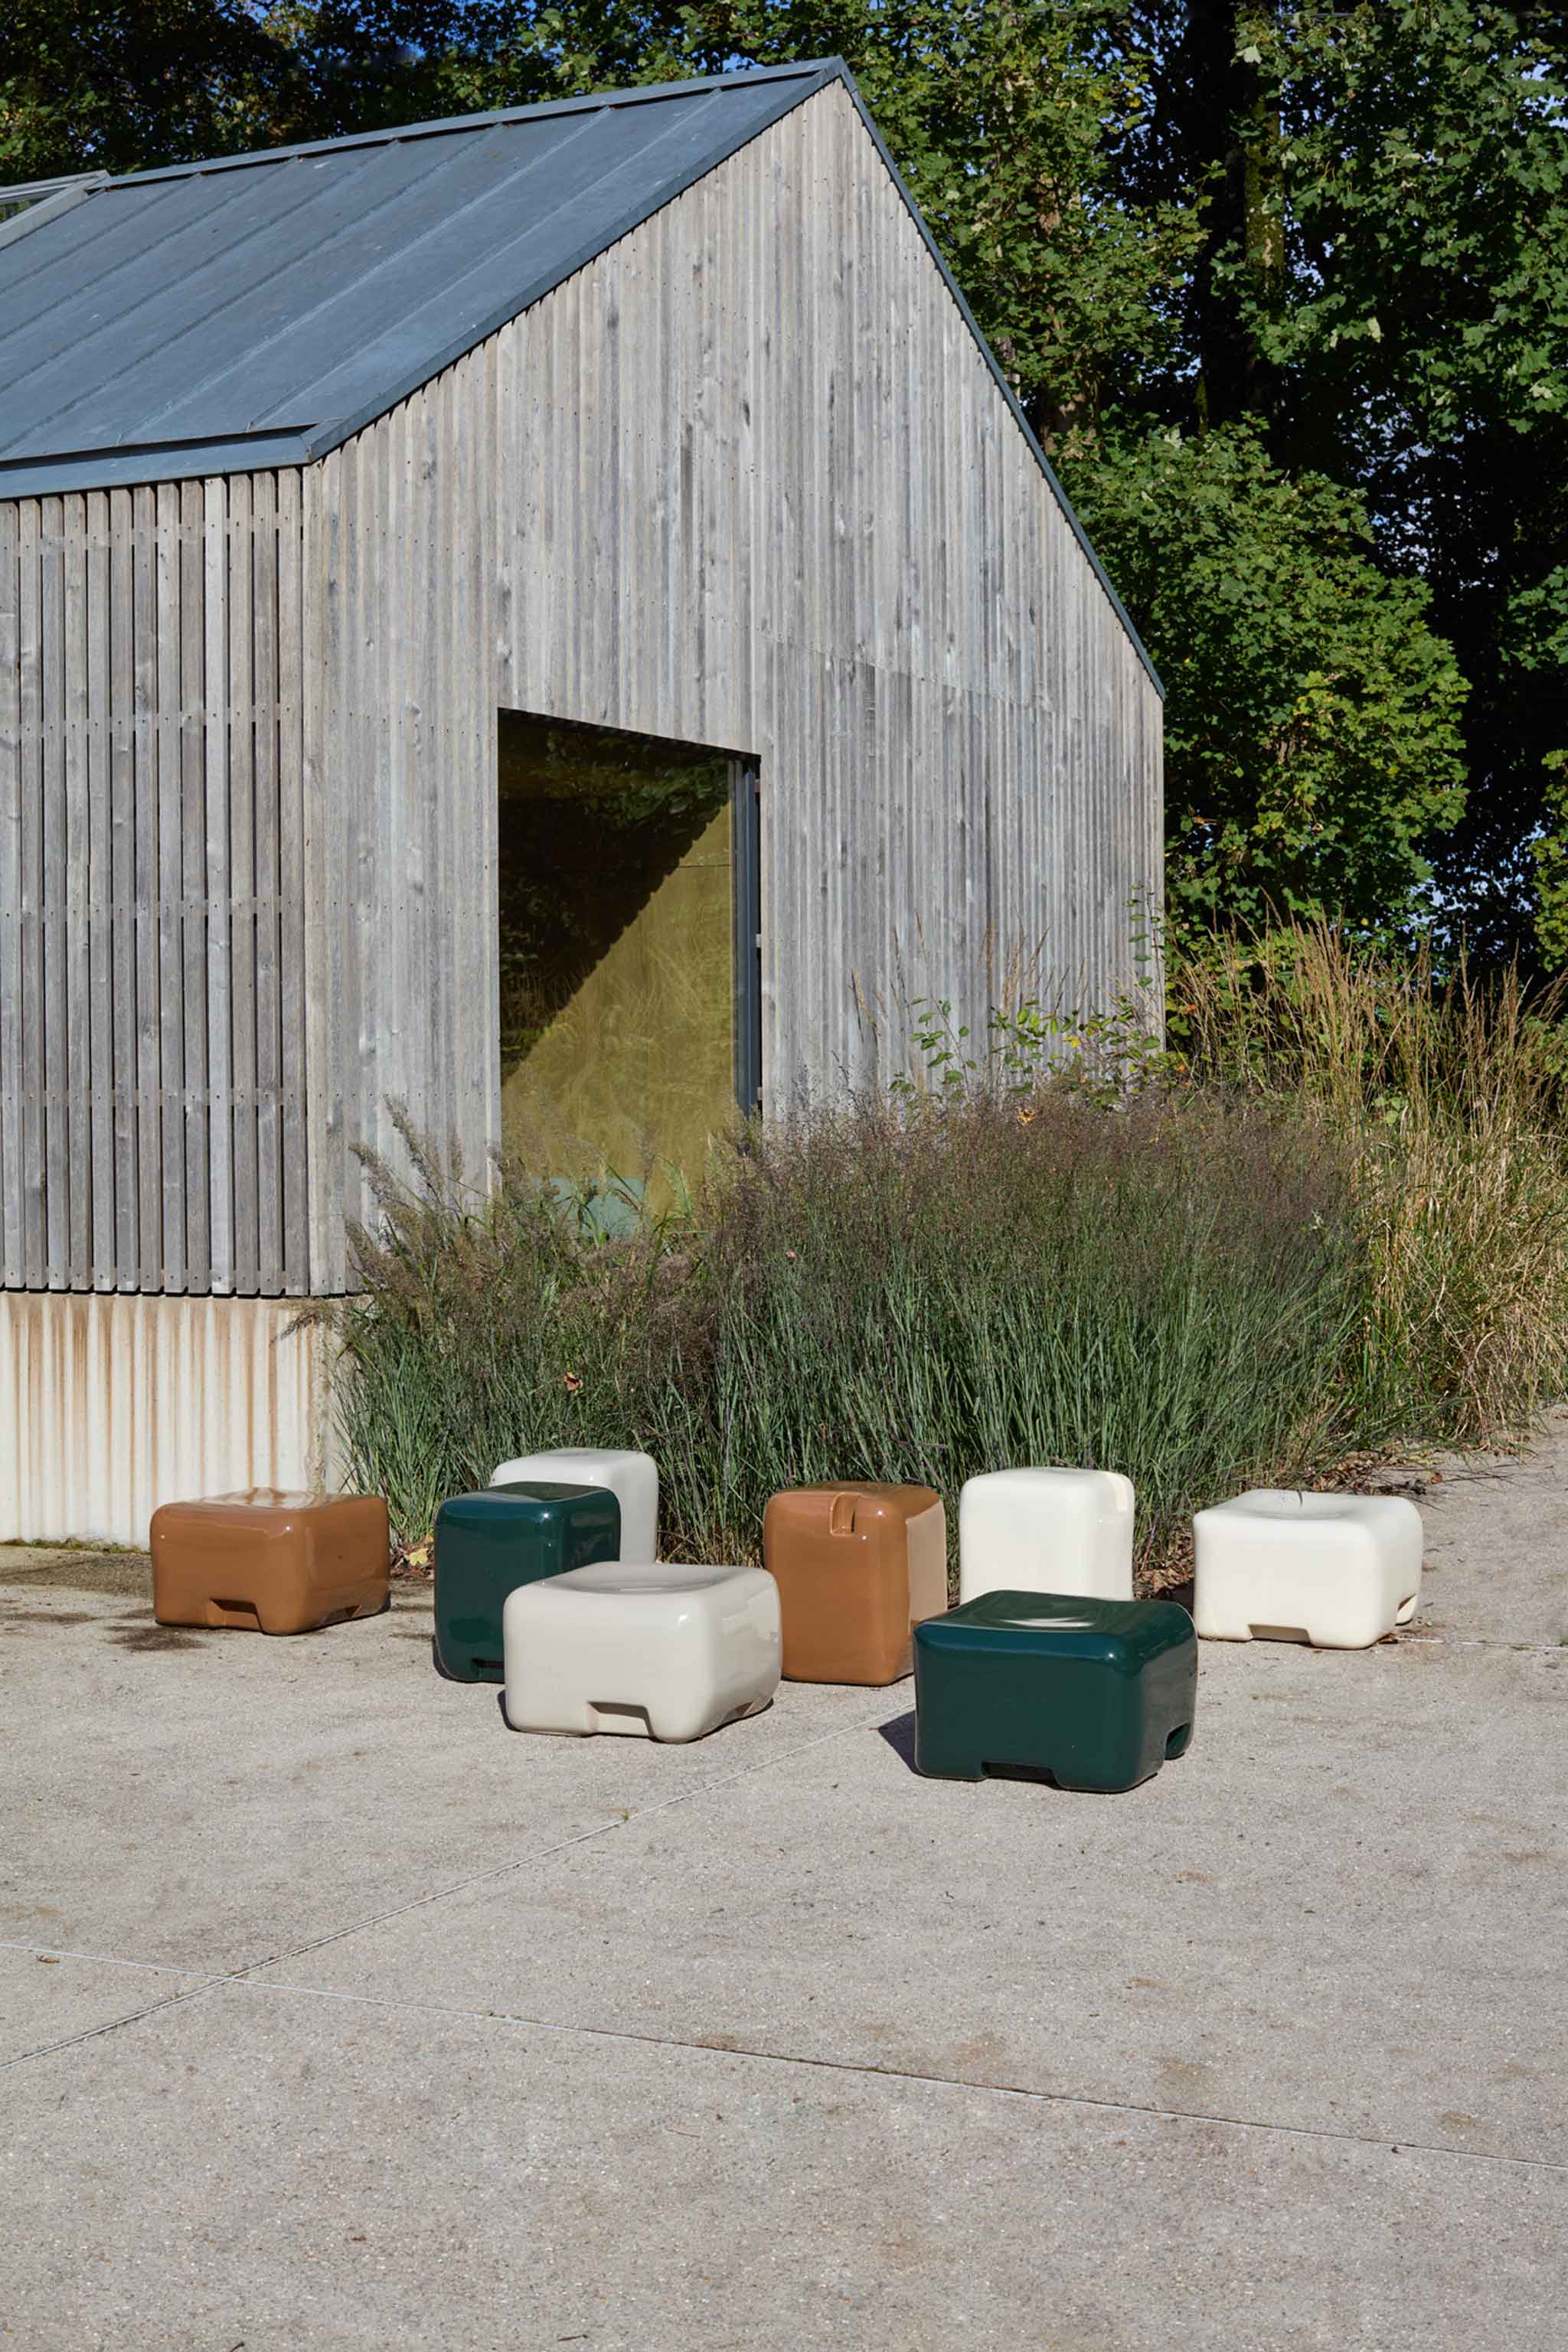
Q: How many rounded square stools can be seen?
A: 8